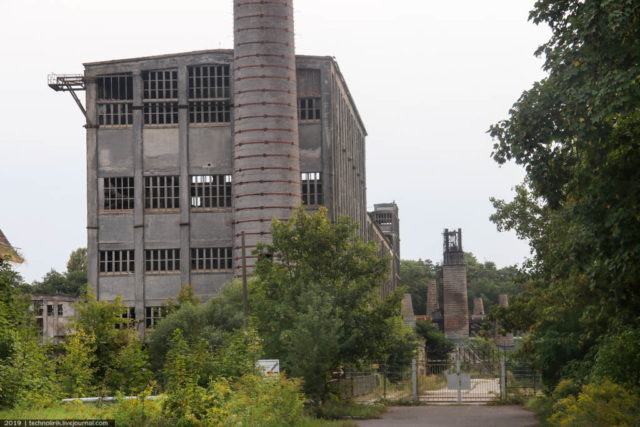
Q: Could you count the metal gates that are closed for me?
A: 2